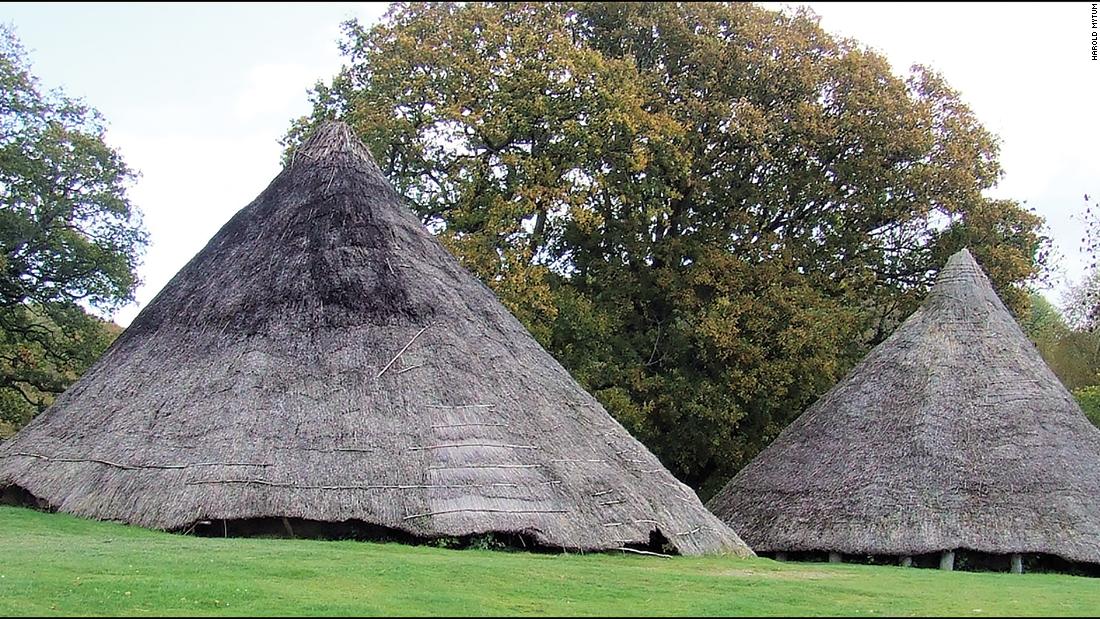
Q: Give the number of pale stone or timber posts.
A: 5